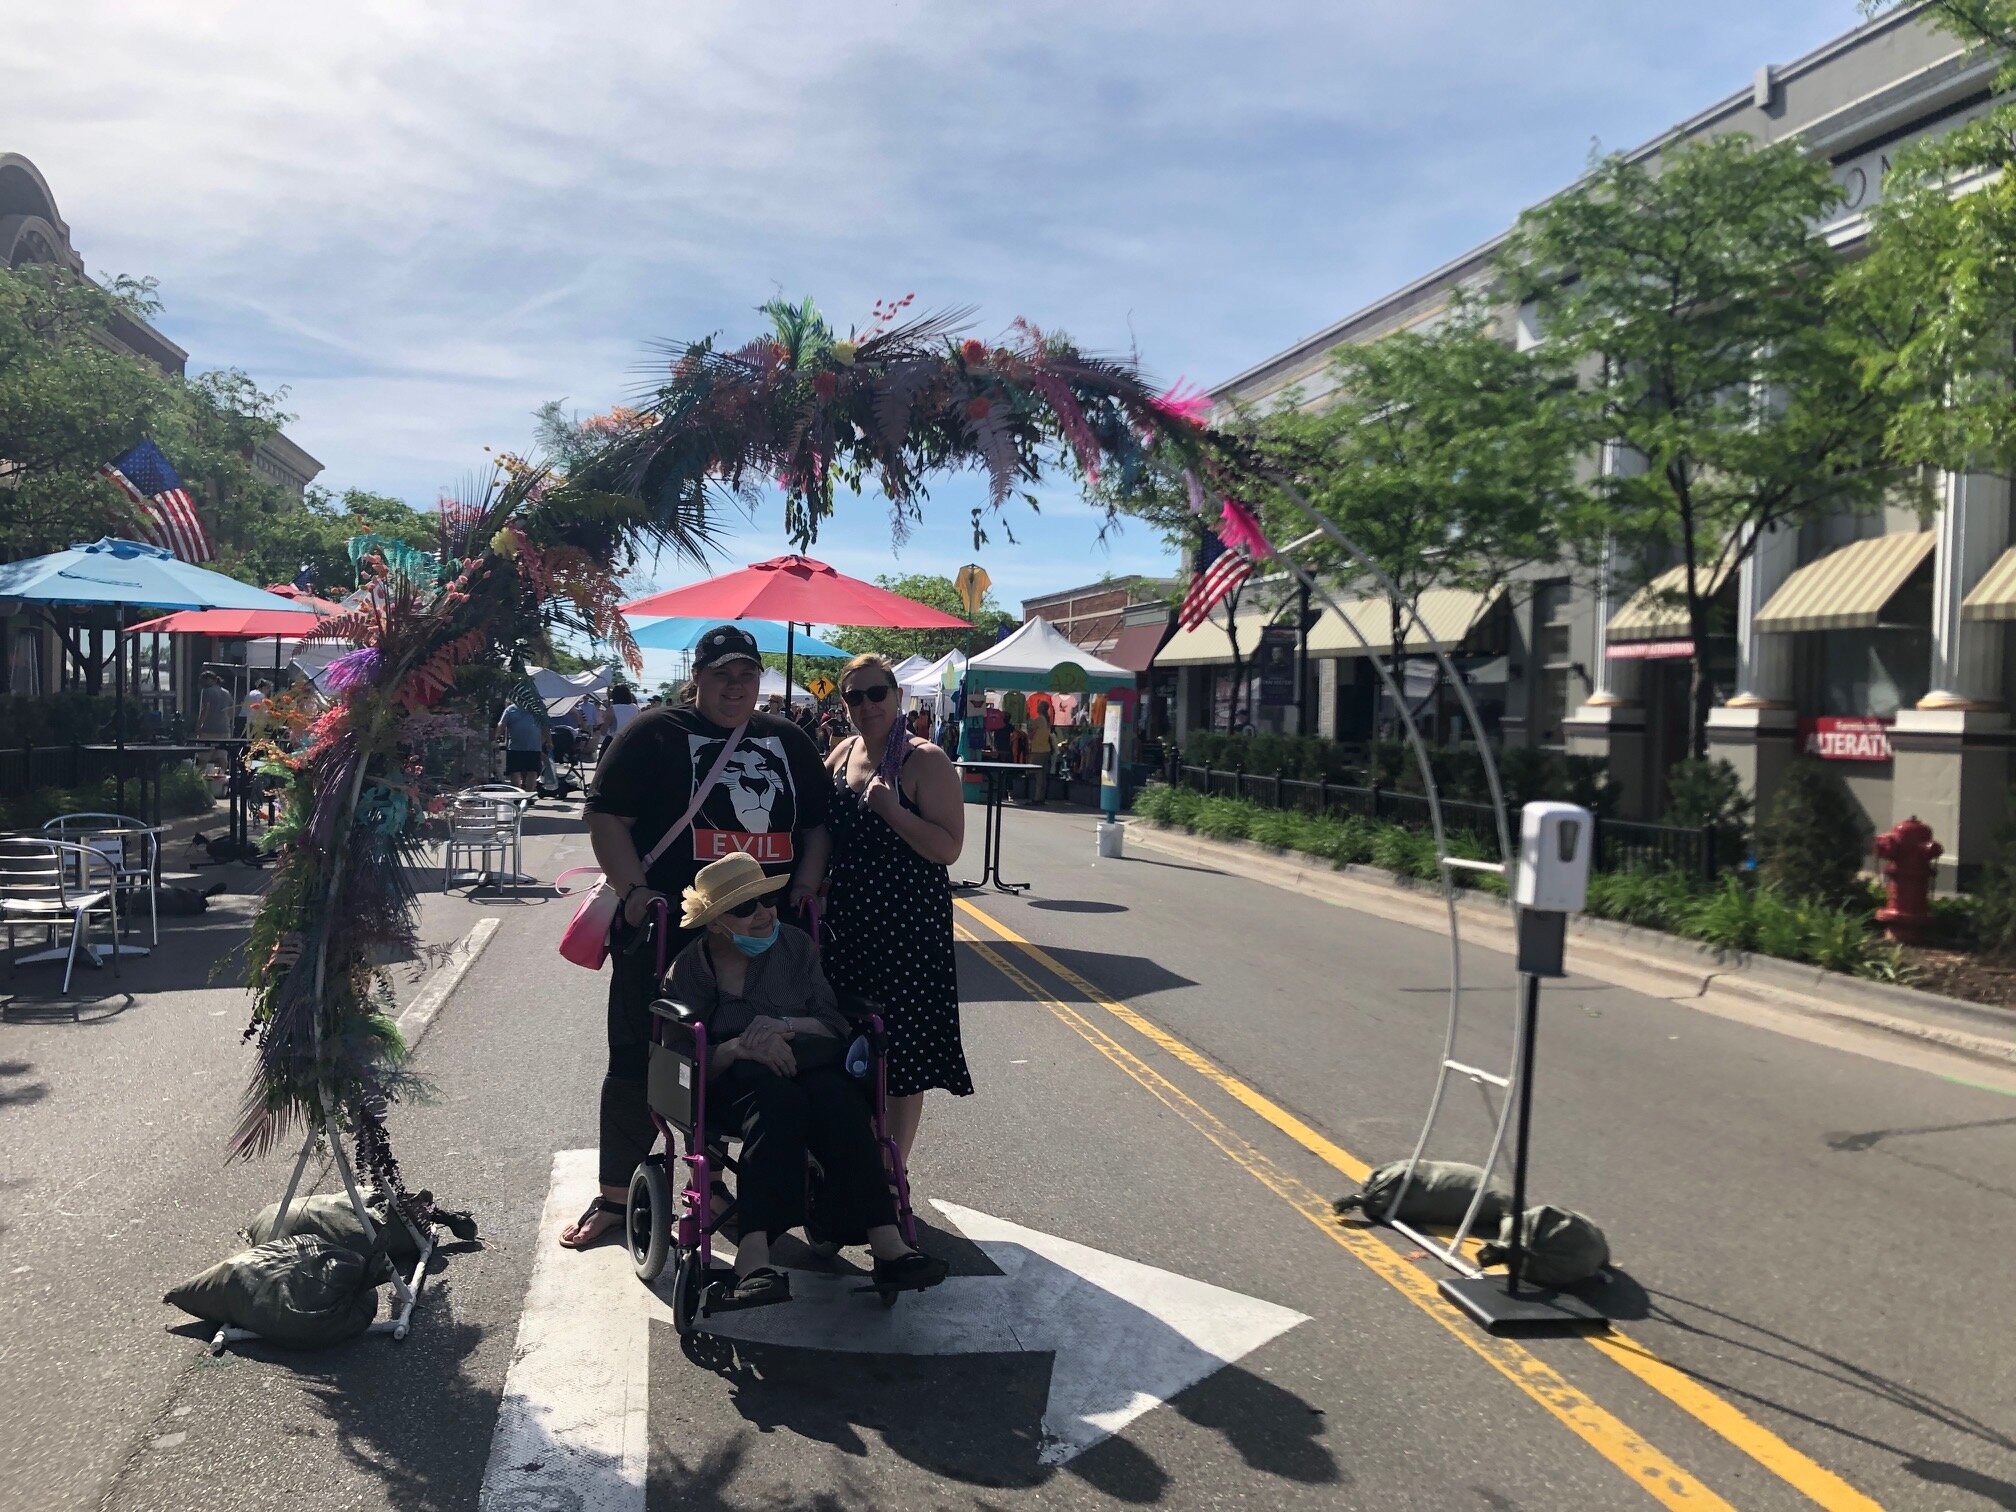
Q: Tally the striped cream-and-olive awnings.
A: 5